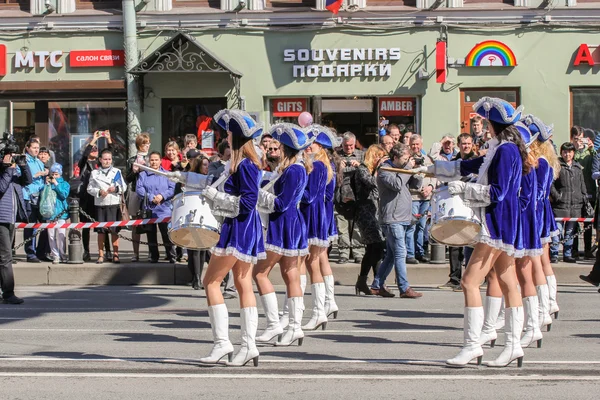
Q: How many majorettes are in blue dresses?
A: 8